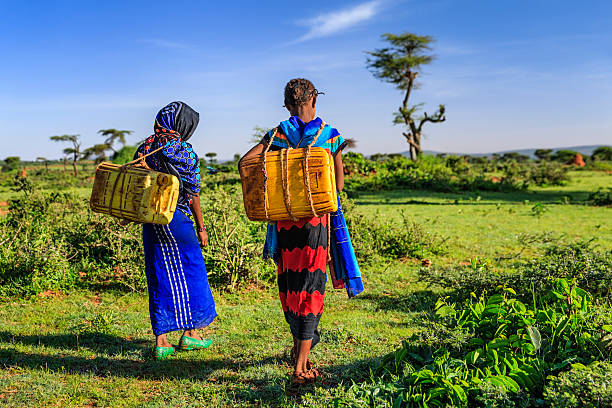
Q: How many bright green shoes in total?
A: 2